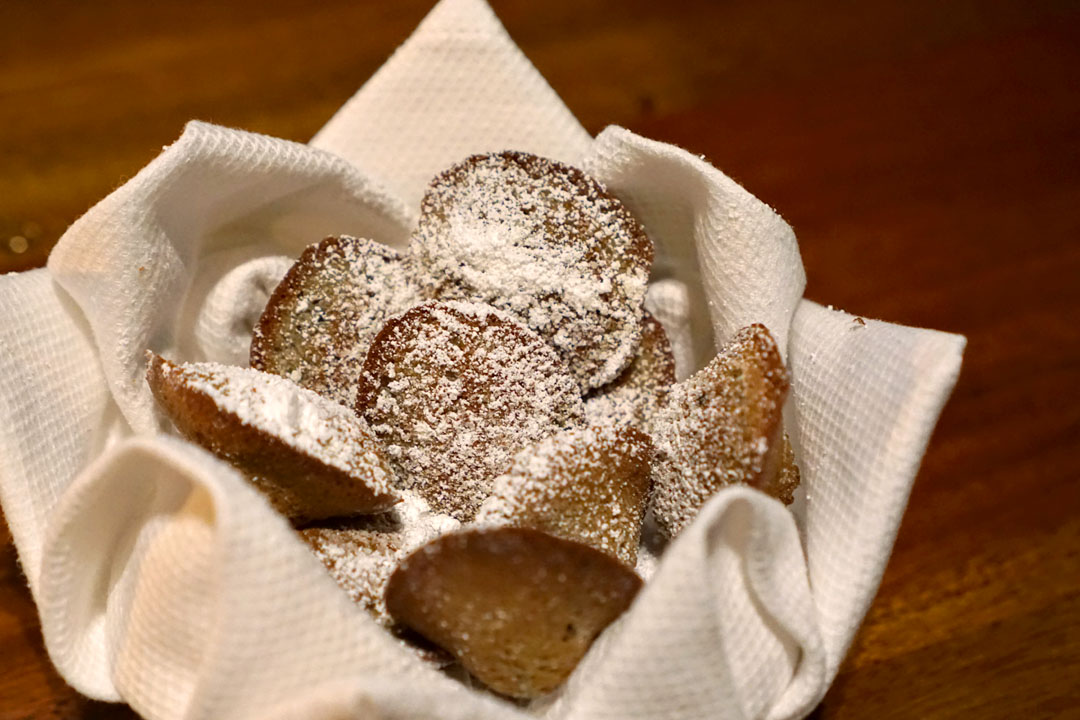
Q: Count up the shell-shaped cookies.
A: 9